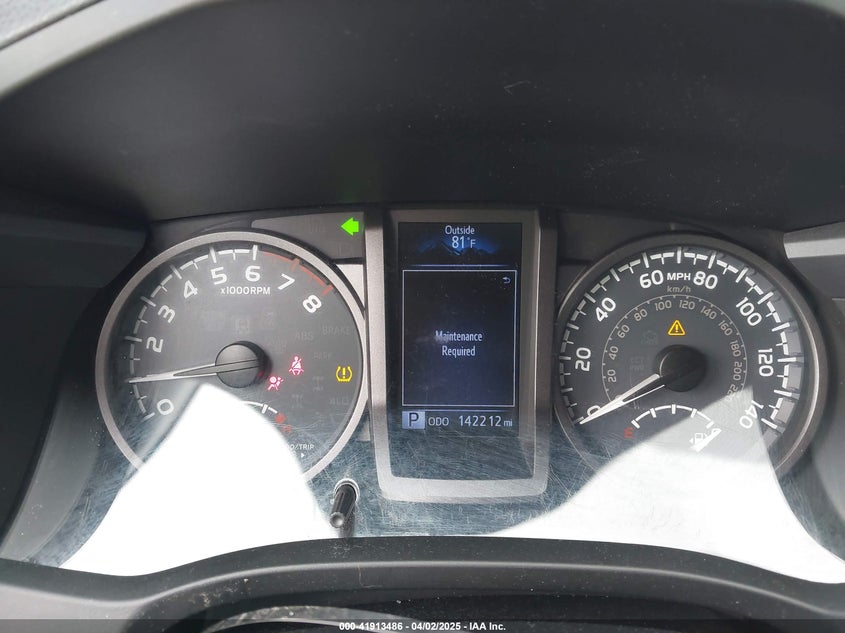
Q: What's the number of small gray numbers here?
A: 11